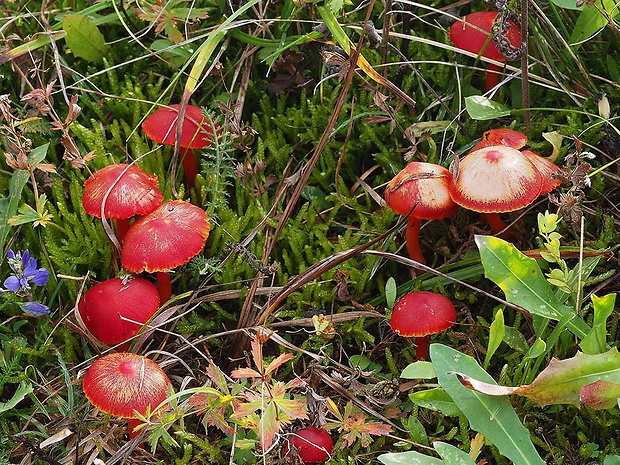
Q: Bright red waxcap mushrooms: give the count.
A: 12